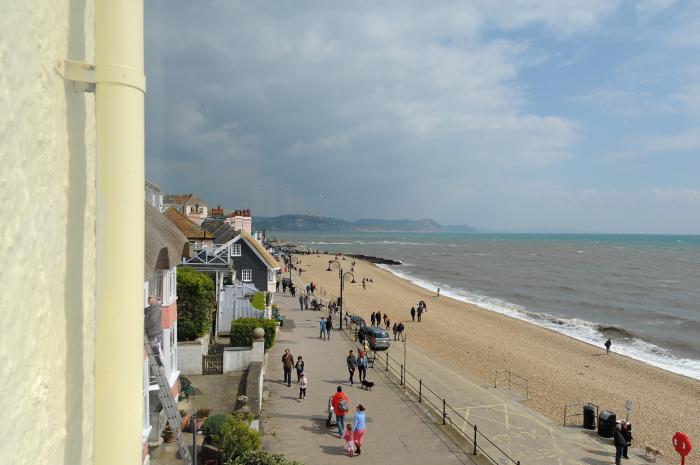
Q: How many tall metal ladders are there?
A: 1